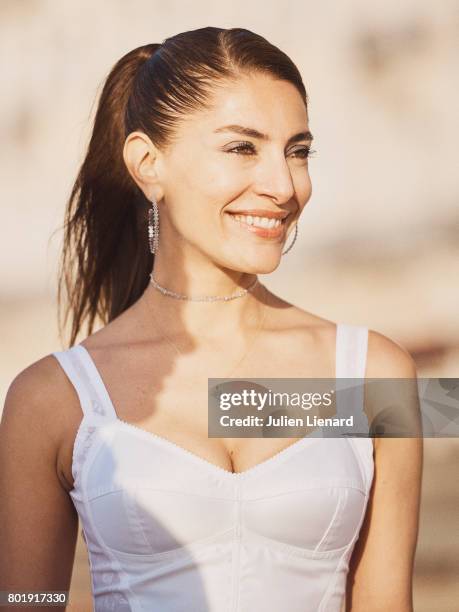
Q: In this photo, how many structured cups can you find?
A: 2